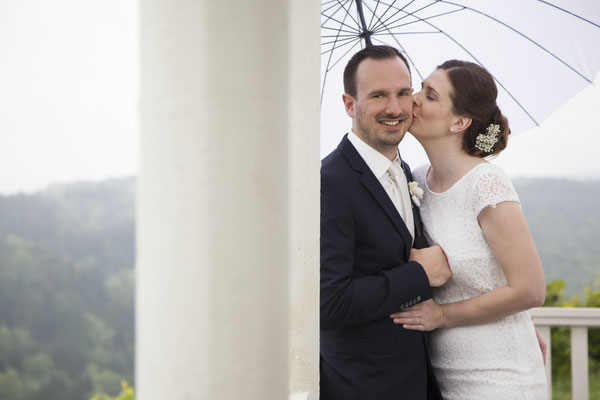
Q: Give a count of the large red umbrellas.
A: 0